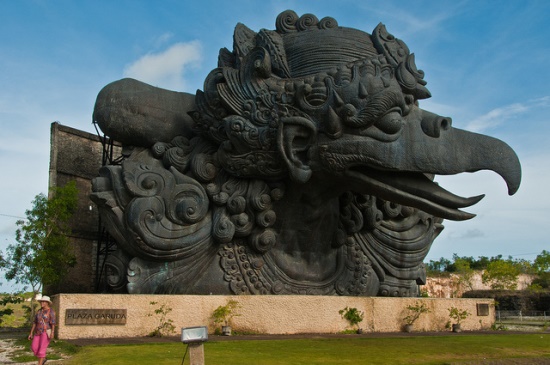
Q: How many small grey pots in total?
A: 4